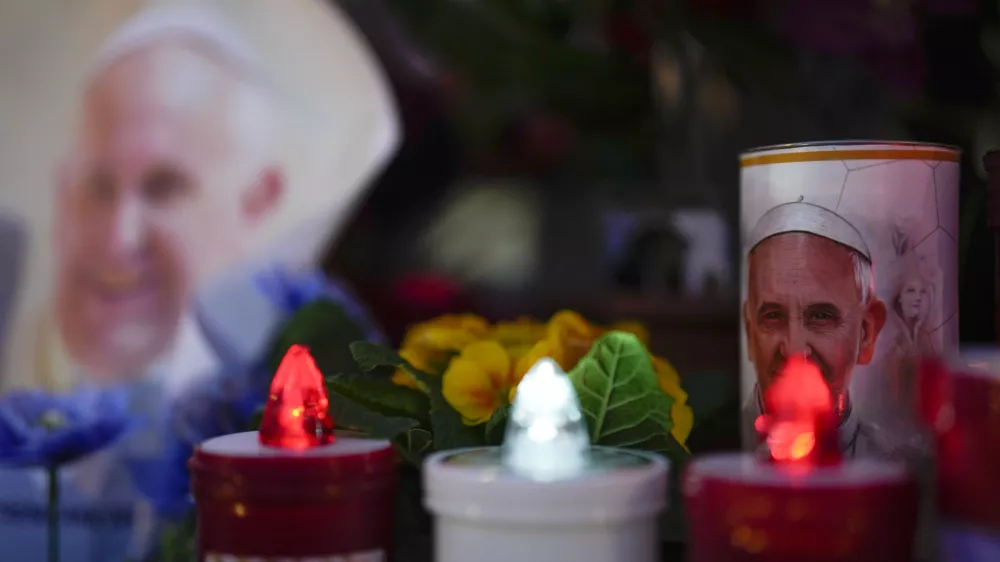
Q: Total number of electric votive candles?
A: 3